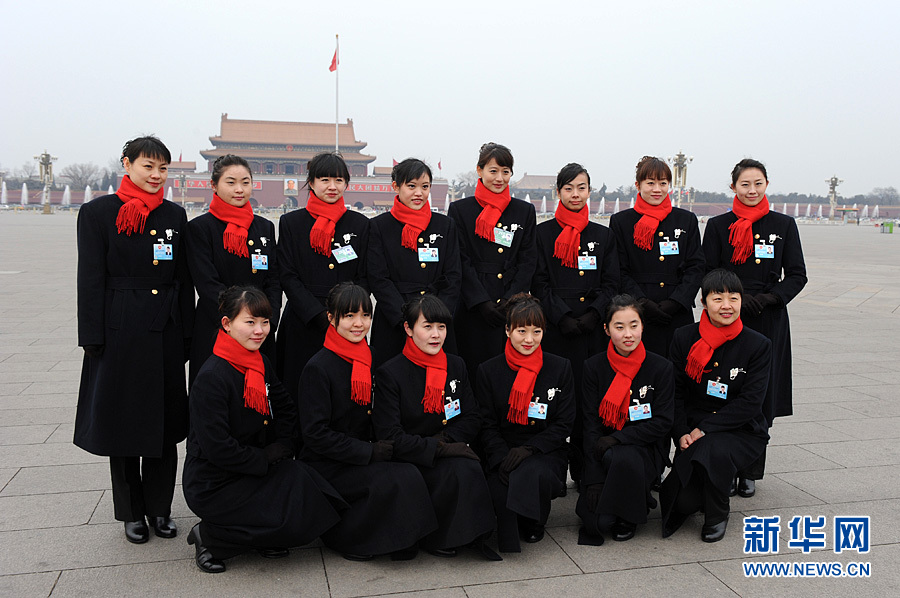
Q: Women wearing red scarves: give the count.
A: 14